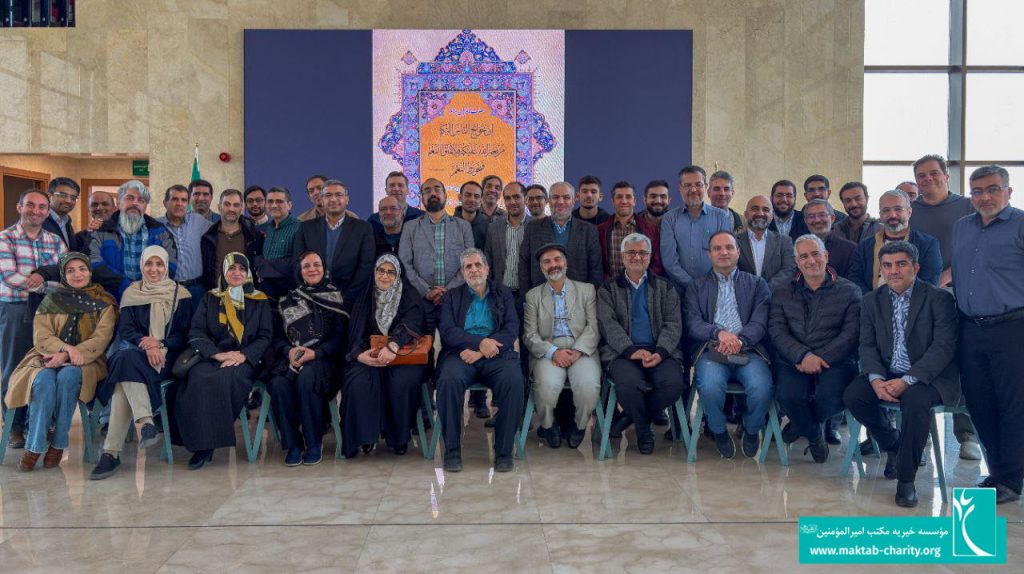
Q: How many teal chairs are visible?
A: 11